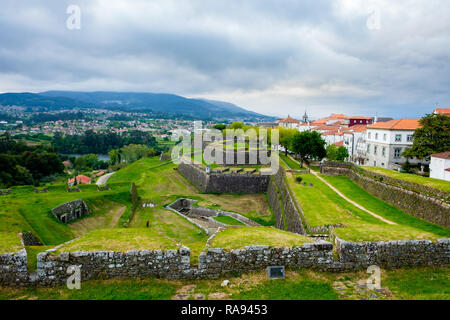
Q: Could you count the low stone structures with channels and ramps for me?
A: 1